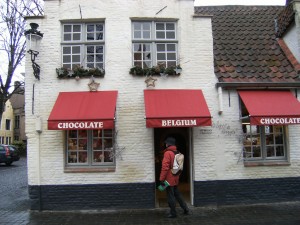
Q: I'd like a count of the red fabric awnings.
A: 3